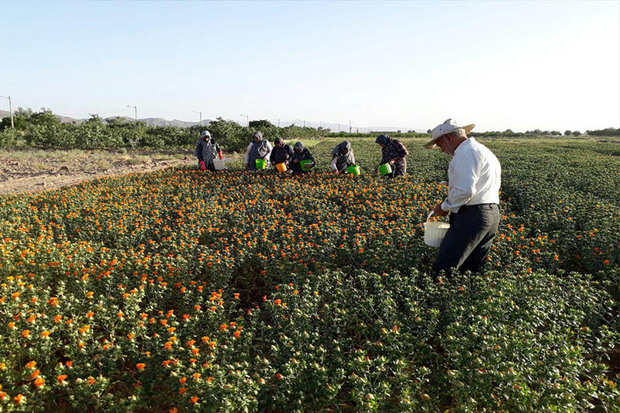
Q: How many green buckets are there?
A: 4